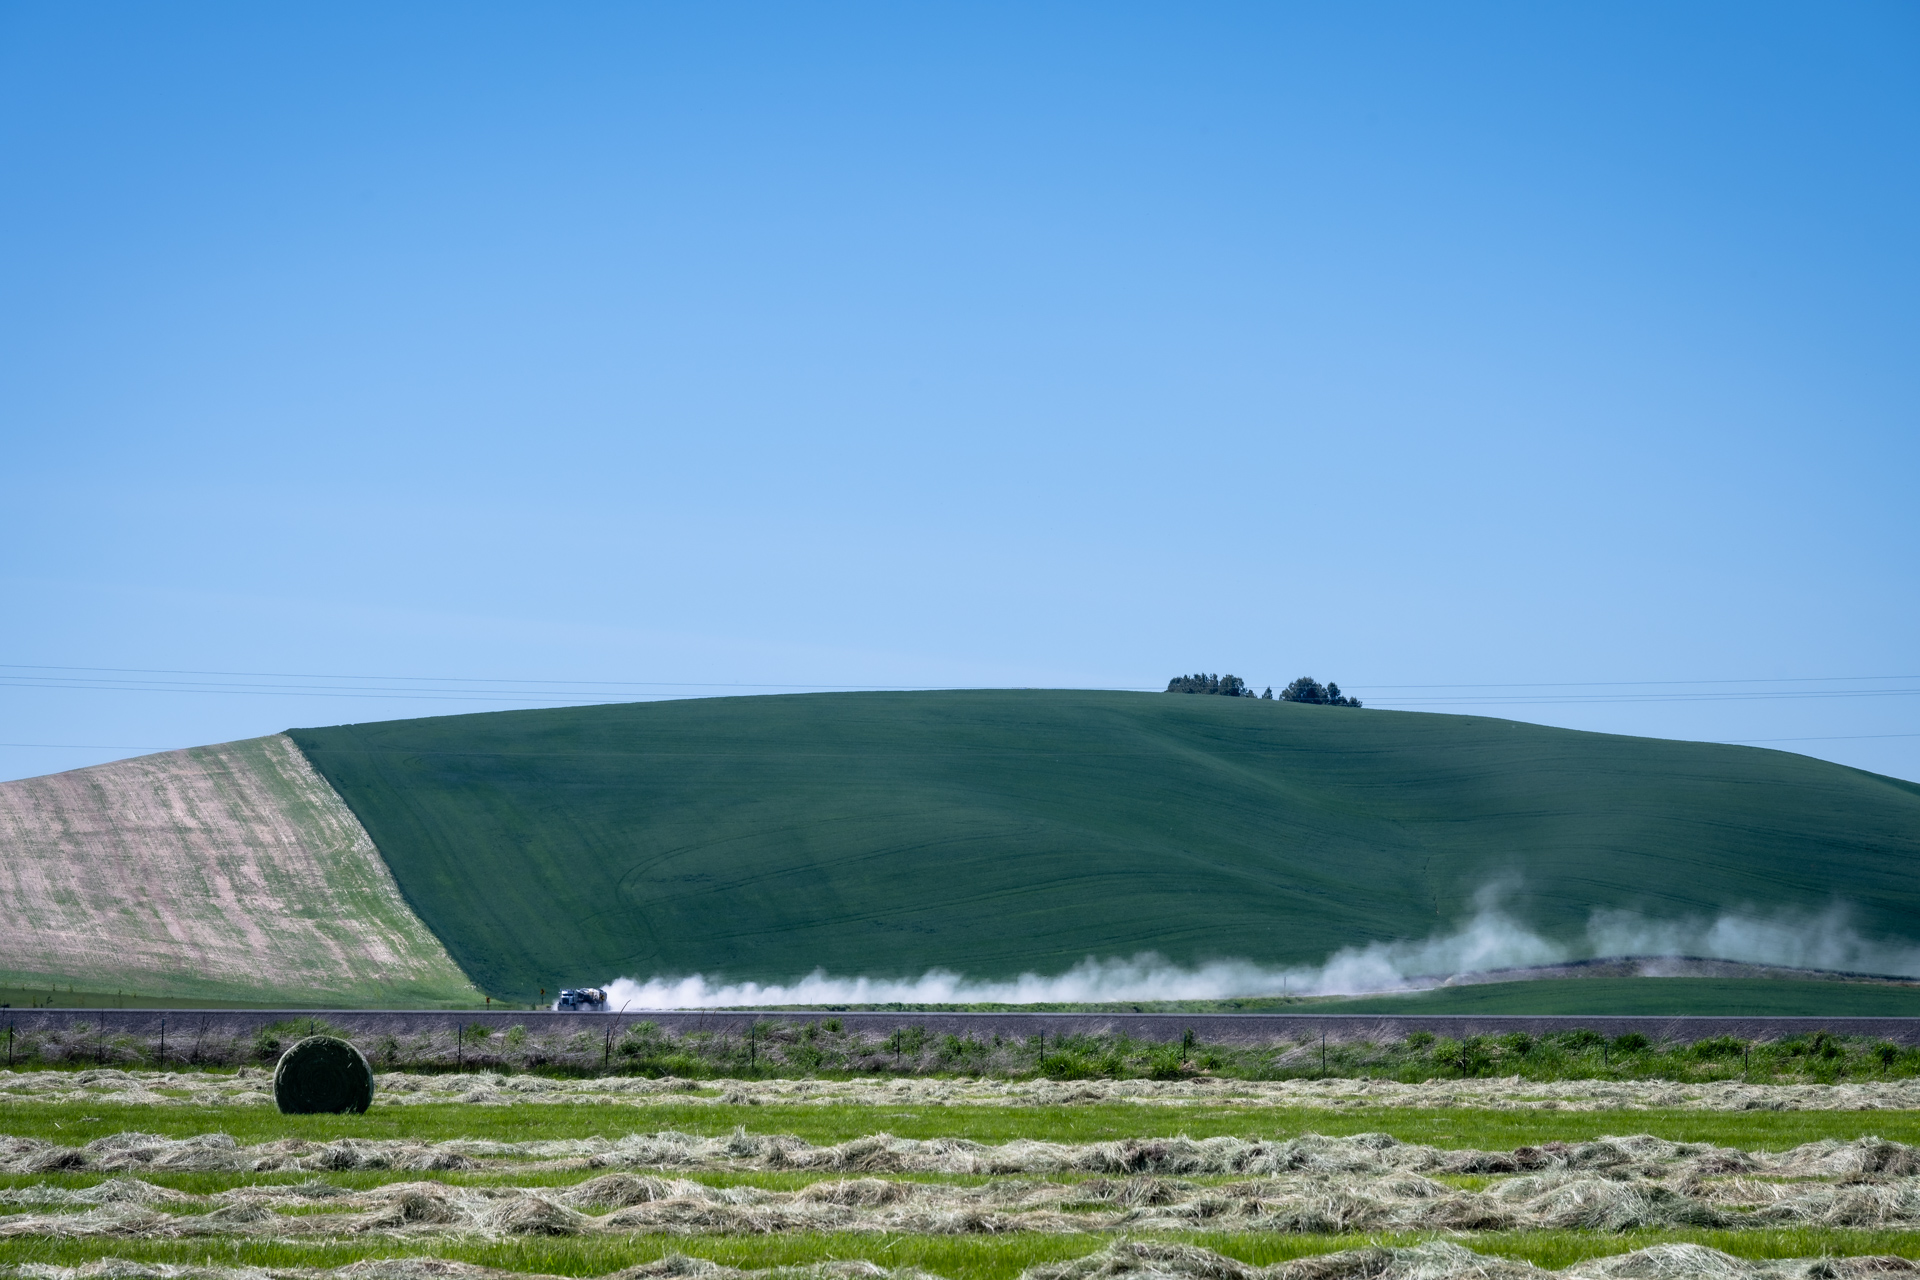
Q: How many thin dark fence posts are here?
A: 14